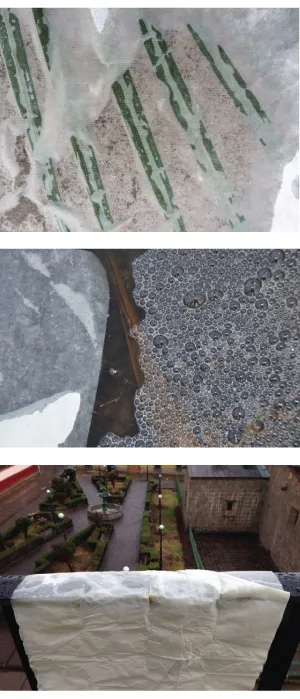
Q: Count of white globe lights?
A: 6